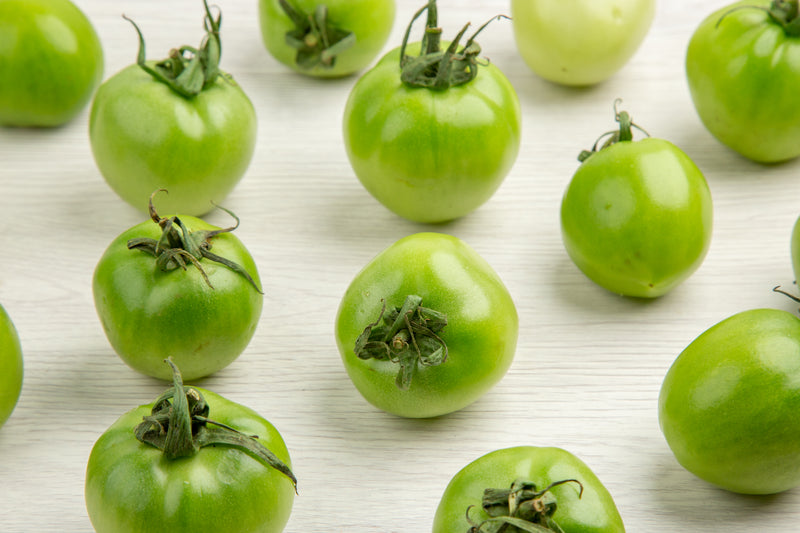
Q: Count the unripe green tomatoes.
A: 14